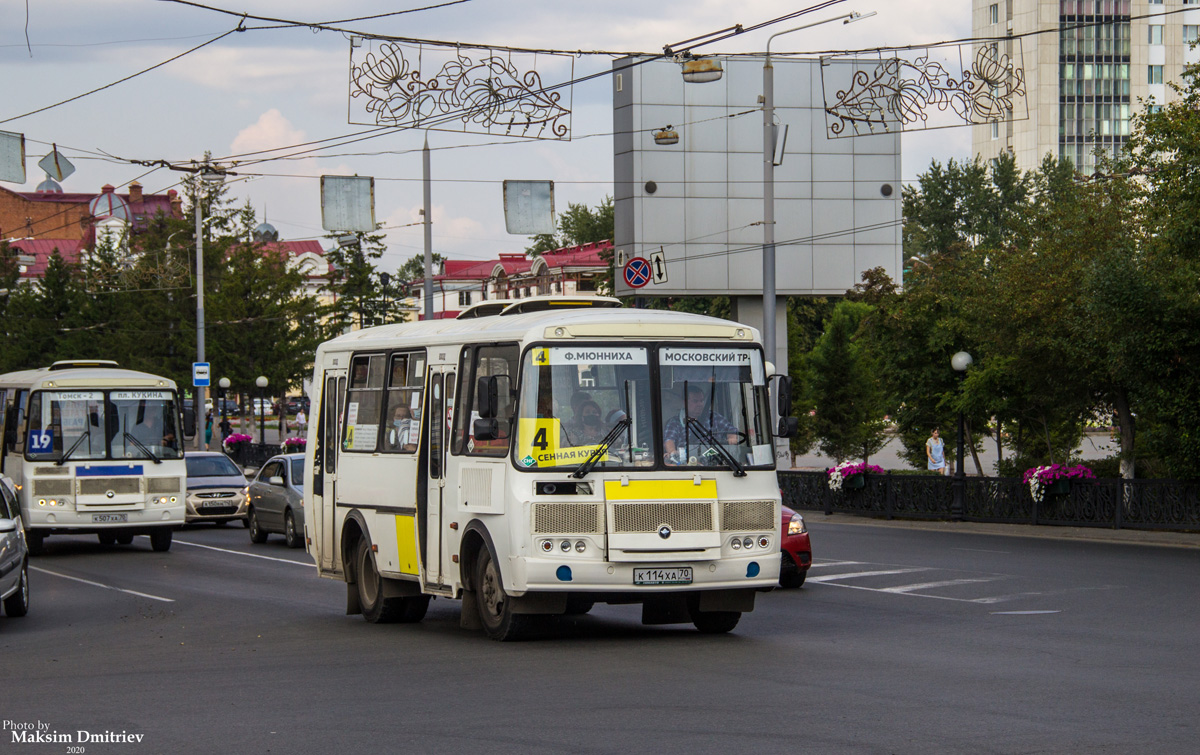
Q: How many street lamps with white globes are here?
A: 3